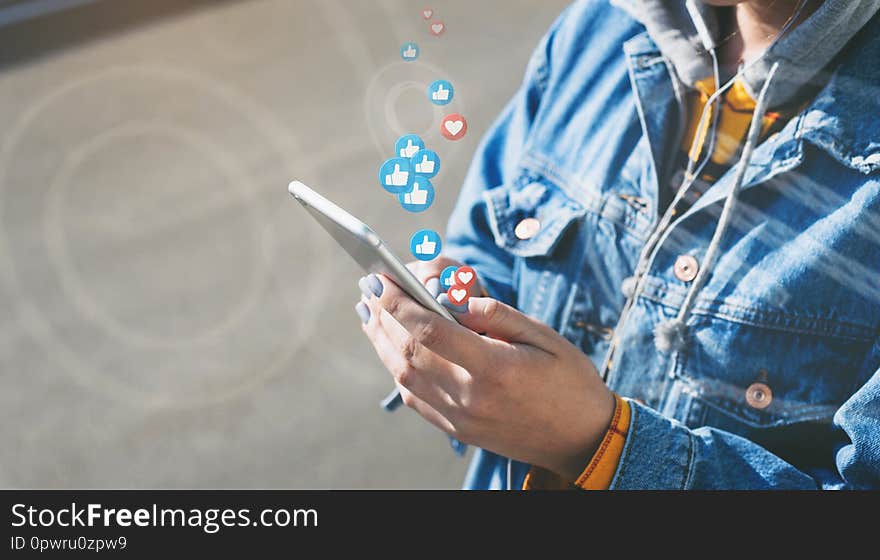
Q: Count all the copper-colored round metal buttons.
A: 3